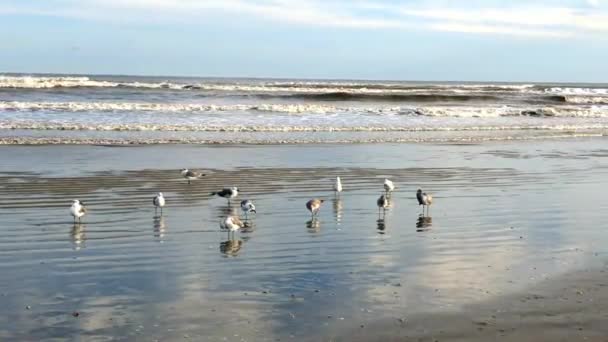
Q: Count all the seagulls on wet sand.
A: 11